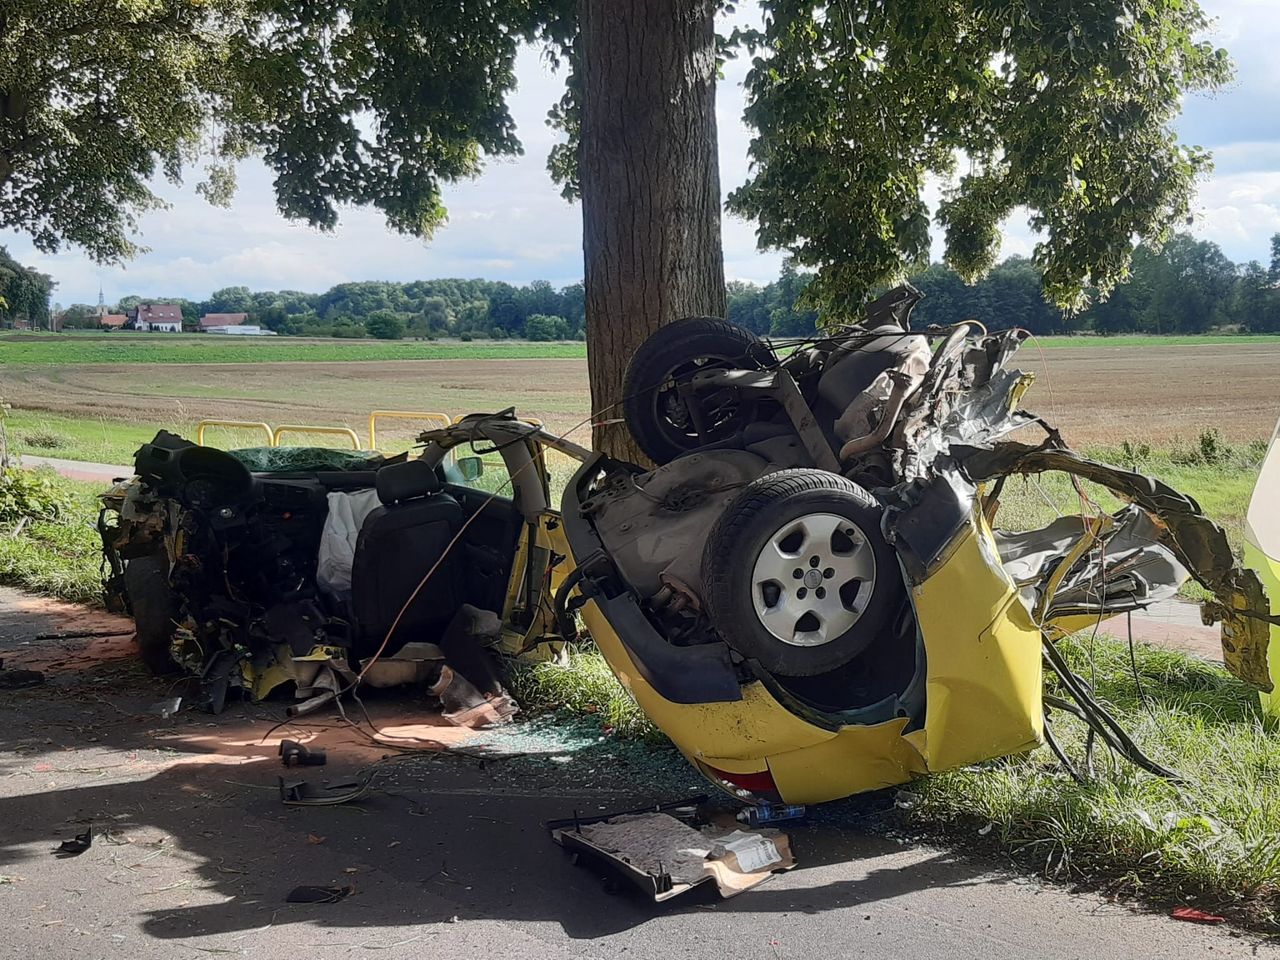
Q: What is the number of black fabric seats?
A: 1